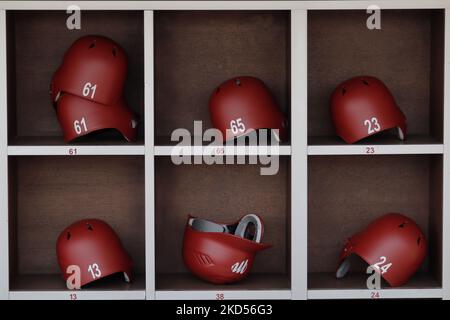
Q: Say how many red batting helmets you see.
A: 7